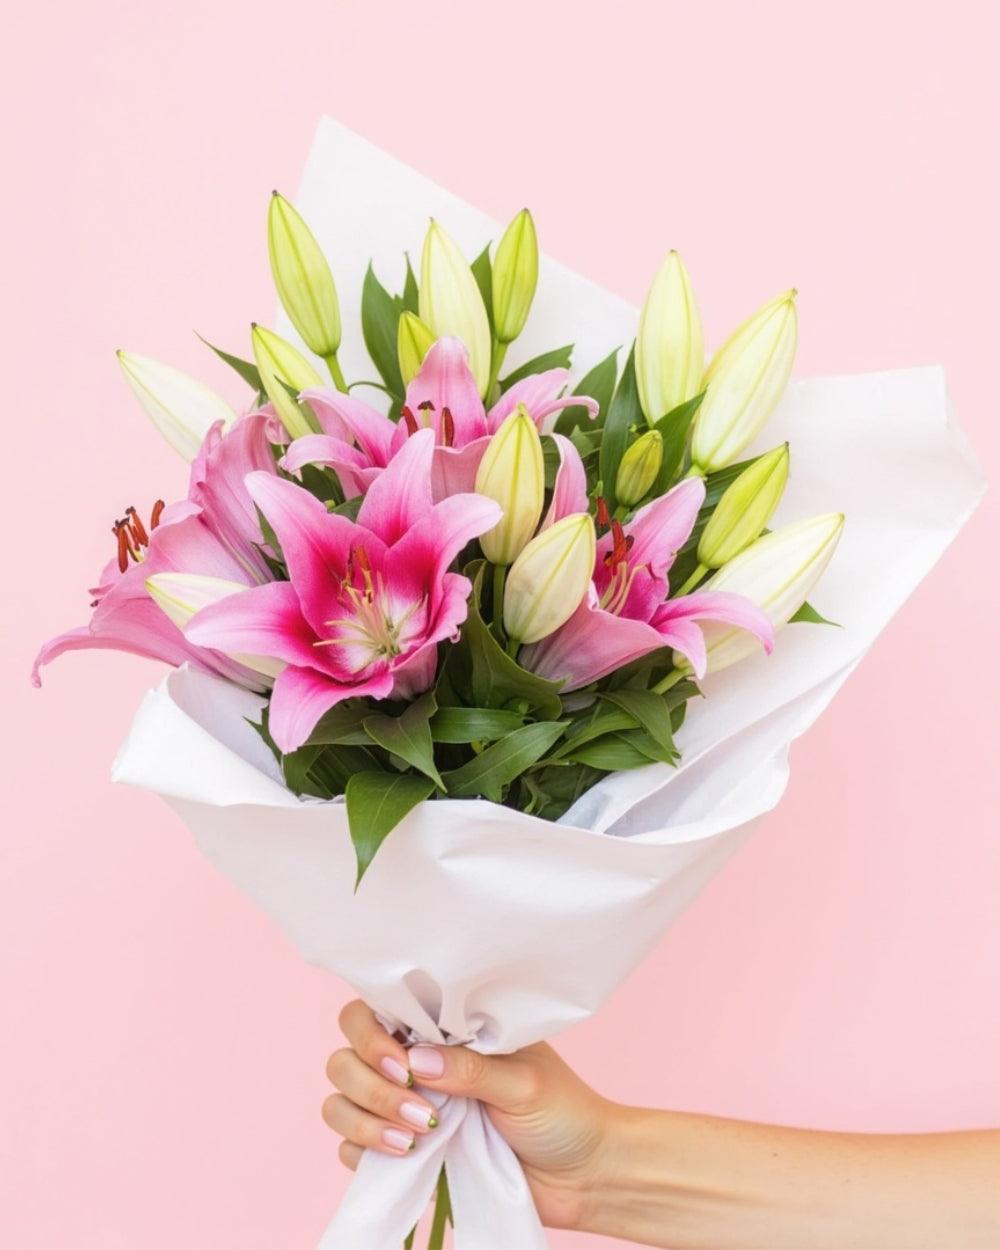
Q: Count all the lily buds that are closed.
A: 14